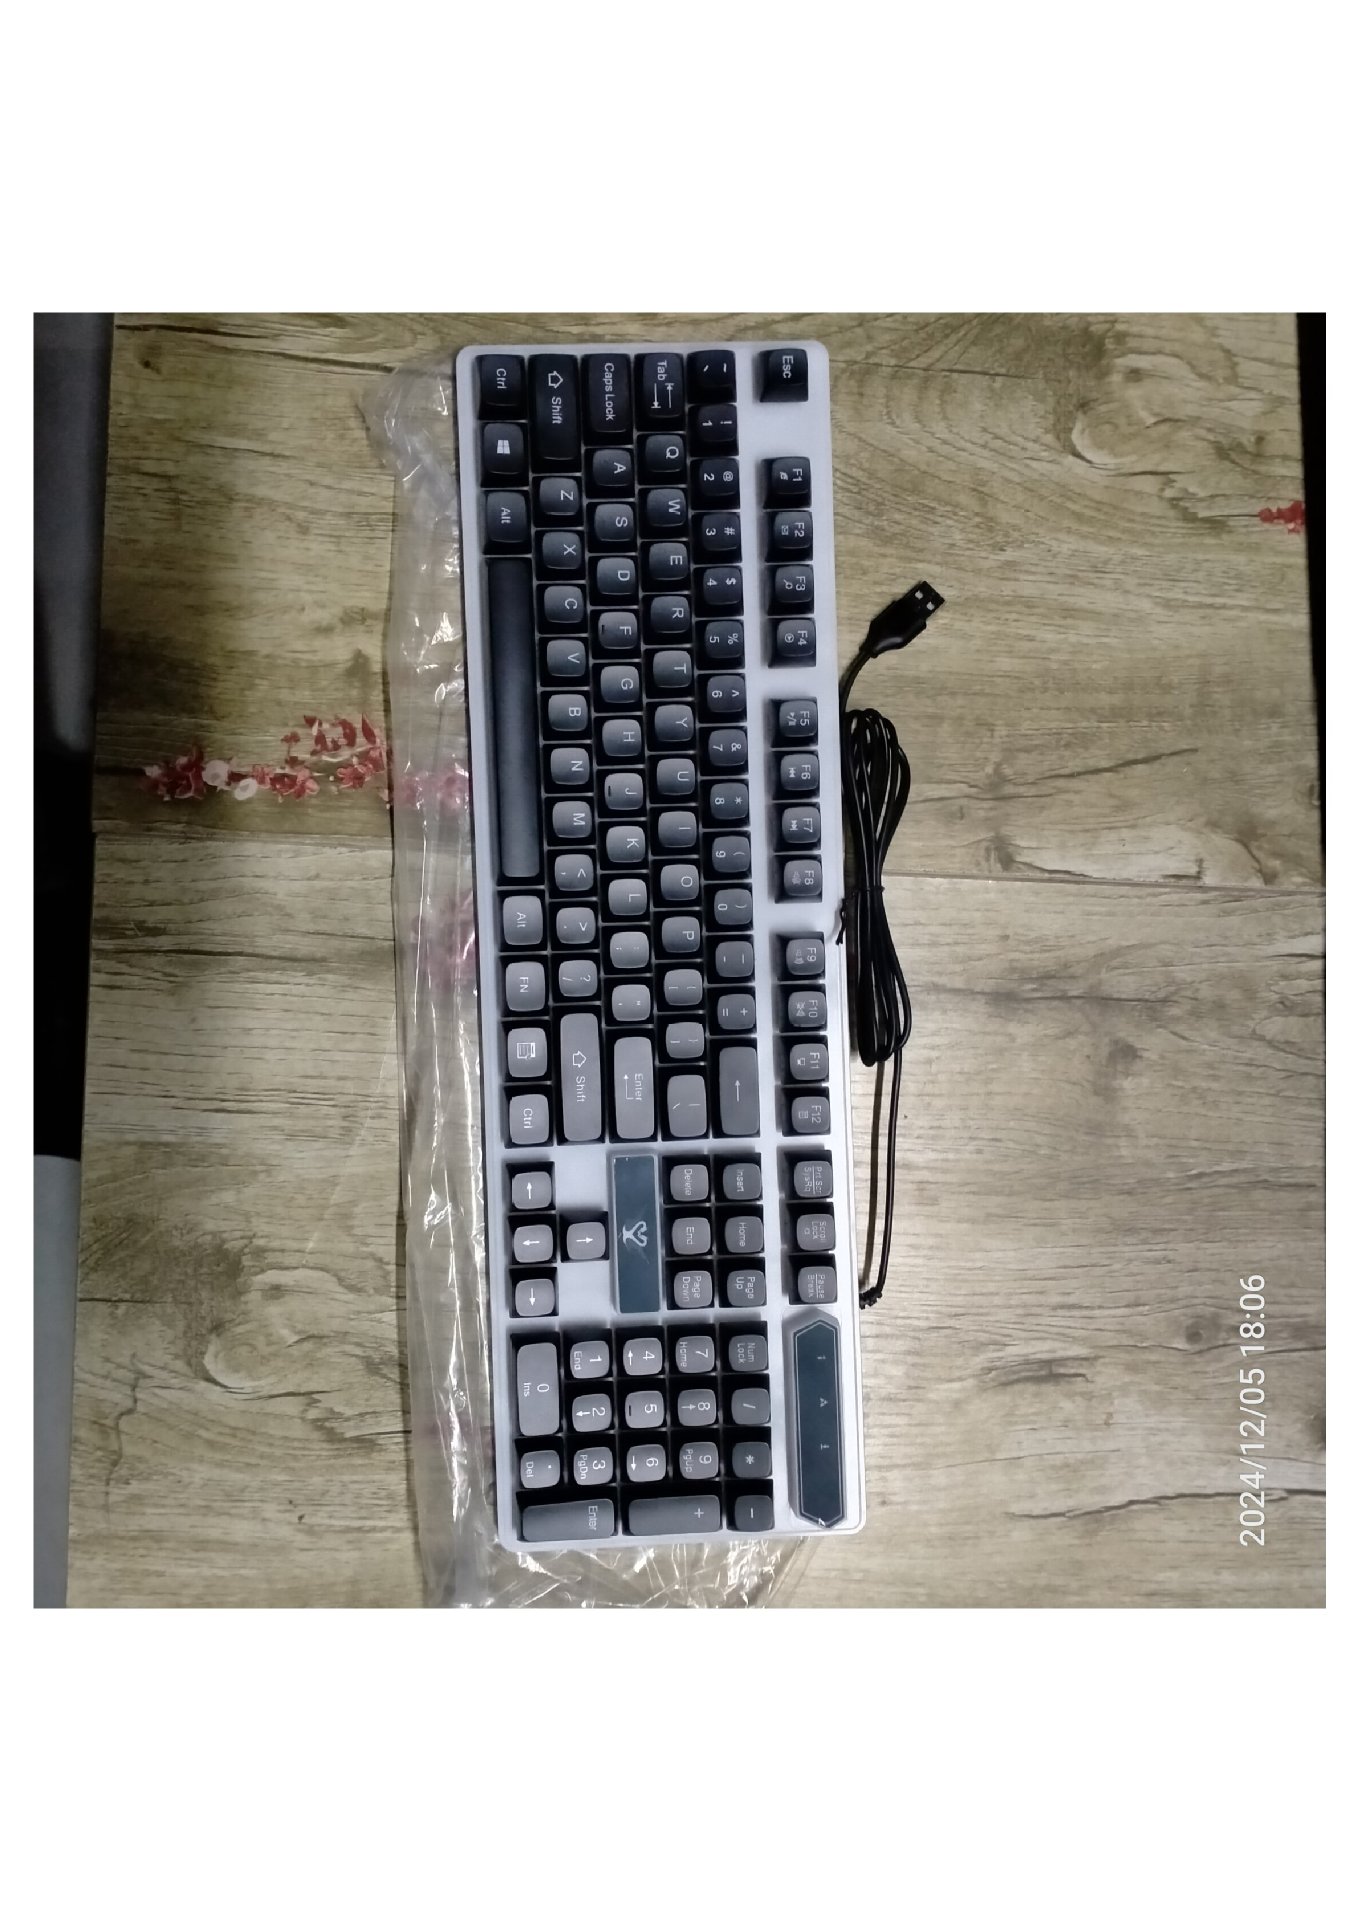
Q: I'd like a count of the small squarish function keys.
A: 12